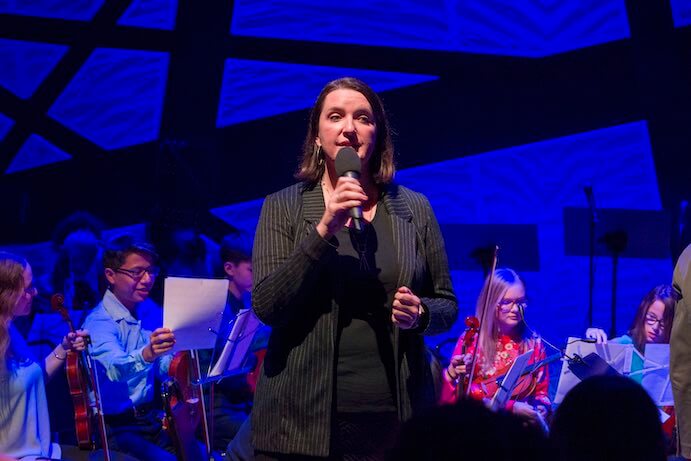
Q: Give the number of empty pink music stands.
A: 0